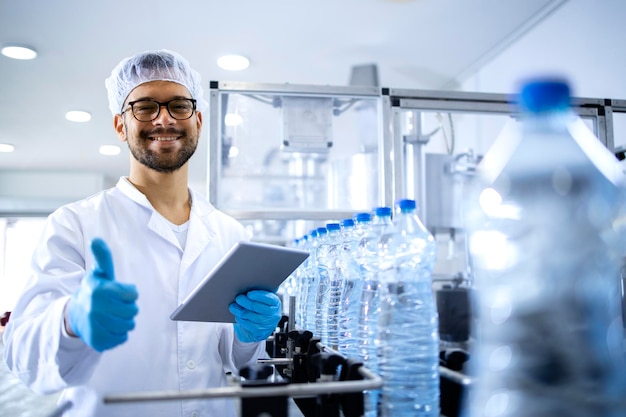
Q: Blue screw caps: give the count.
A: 10